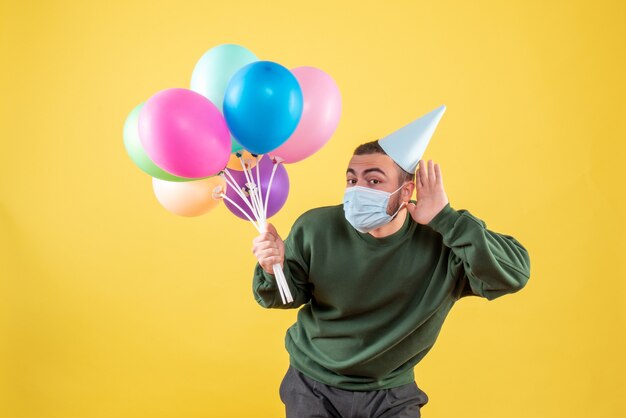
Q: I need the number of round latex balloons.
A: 8